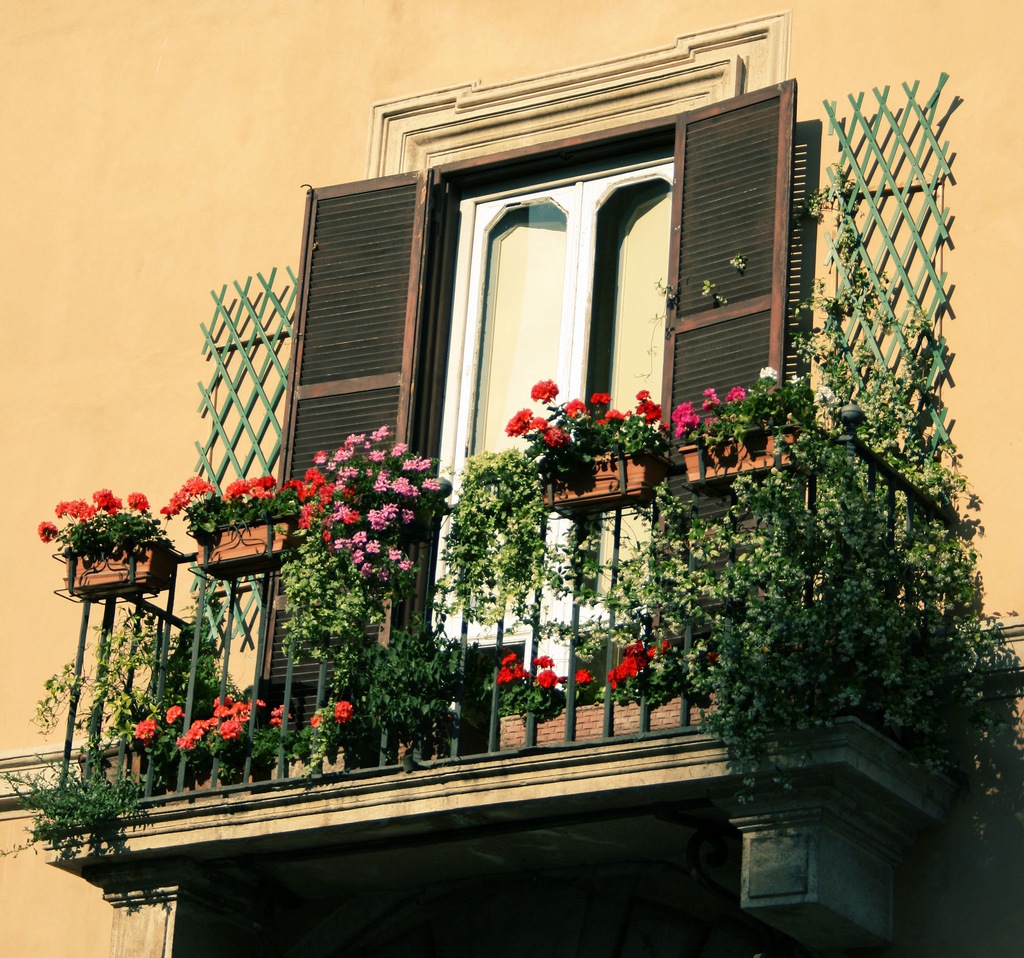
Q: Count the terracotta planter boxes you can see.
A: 4